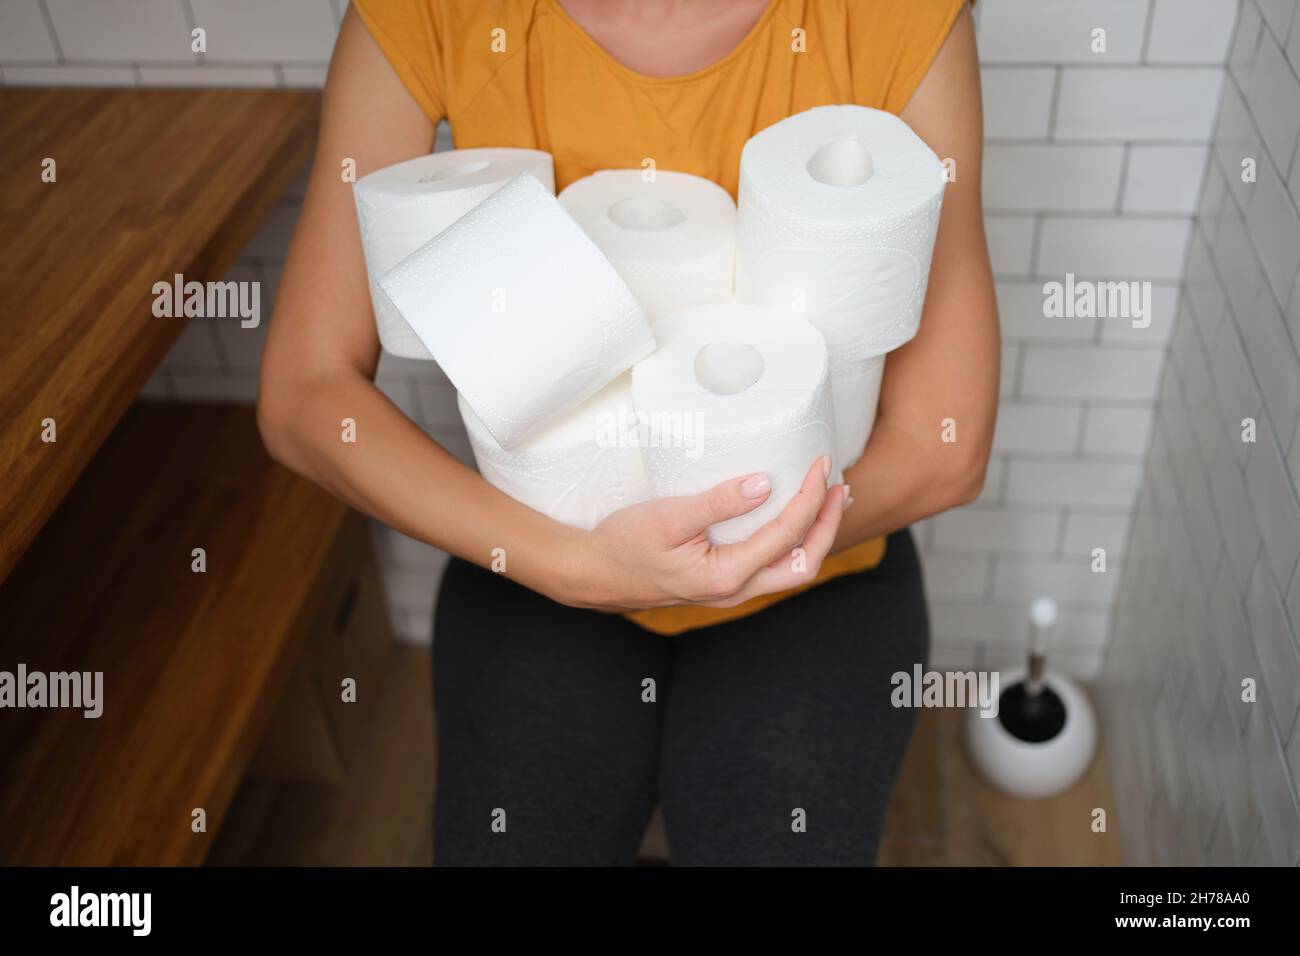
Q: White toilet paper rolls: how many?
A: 7